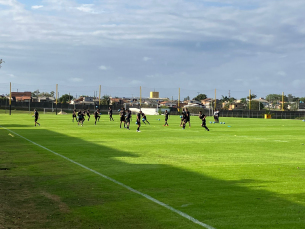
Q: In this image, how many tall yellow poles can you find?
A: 8